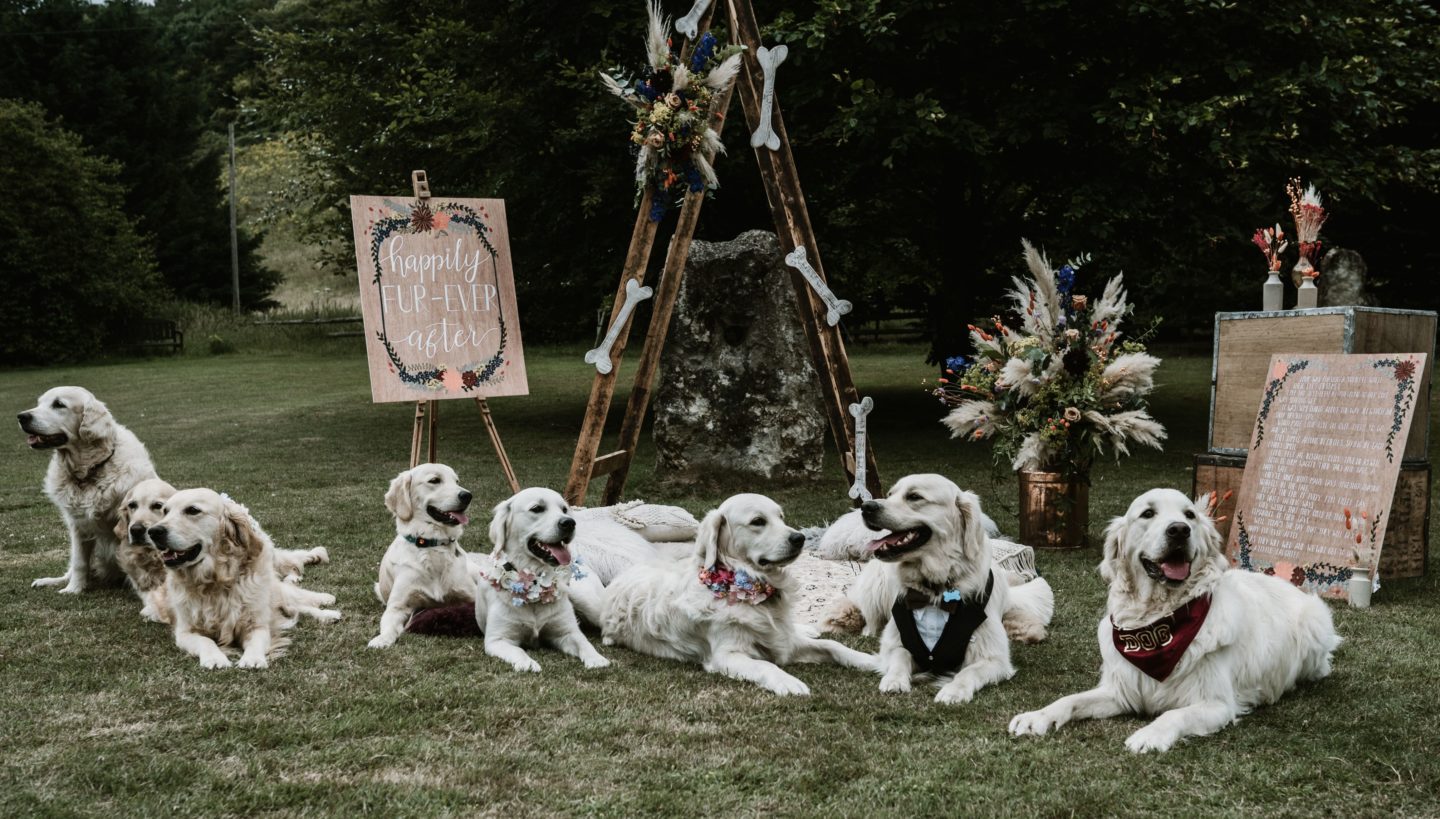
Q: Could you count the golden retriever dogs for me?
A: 8